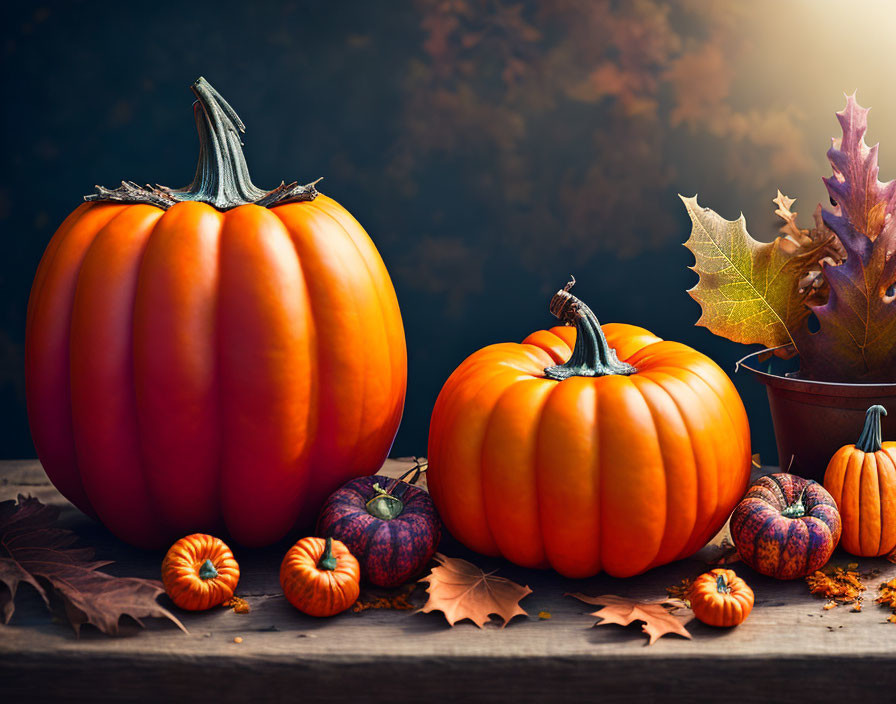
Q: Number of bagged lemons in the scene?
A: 0